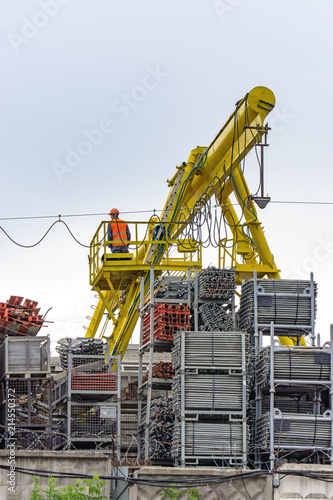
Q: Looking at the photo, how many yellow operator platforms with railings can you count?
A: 1